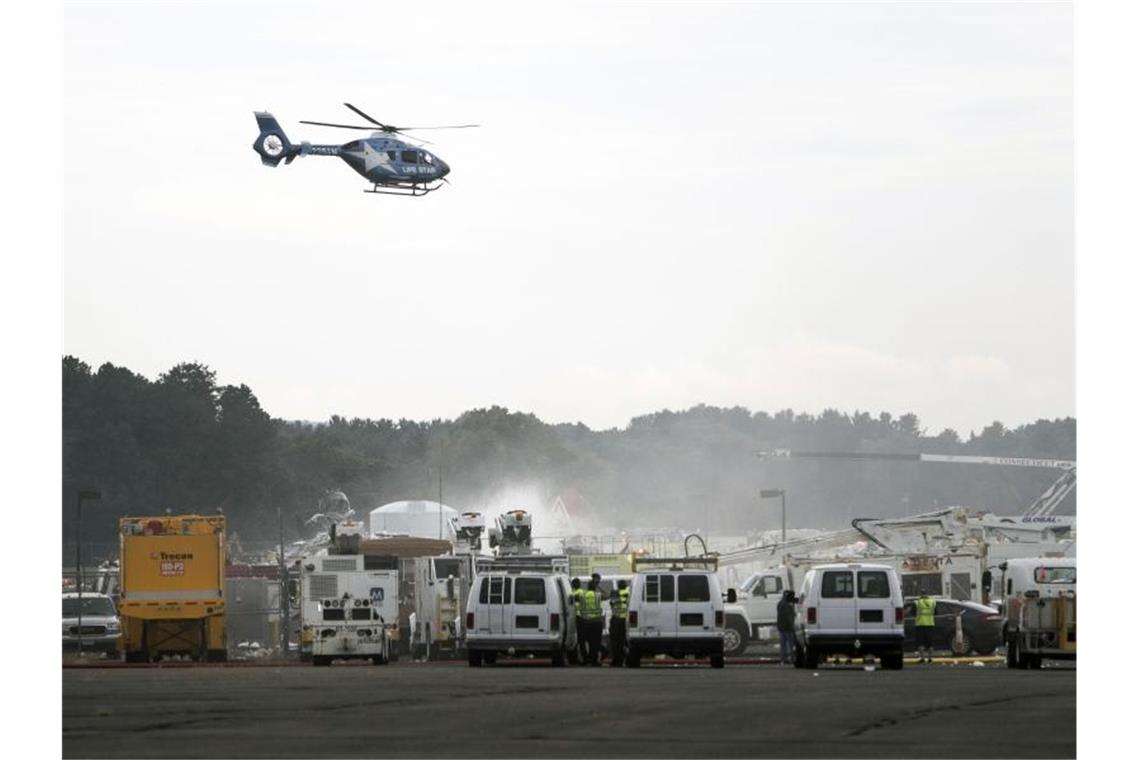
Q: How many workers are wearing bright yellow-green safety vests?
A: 4